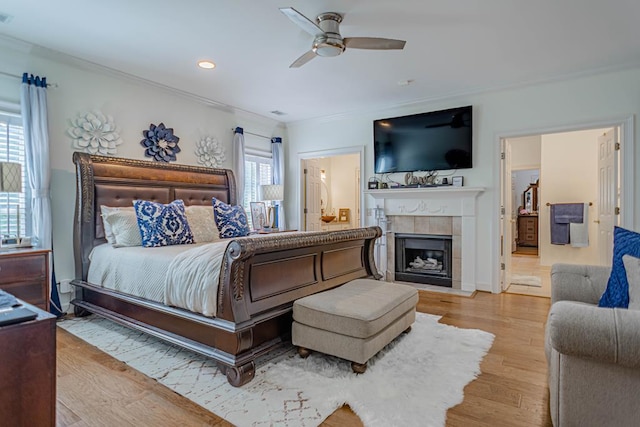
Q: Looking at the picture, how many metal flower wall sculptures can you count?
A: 3